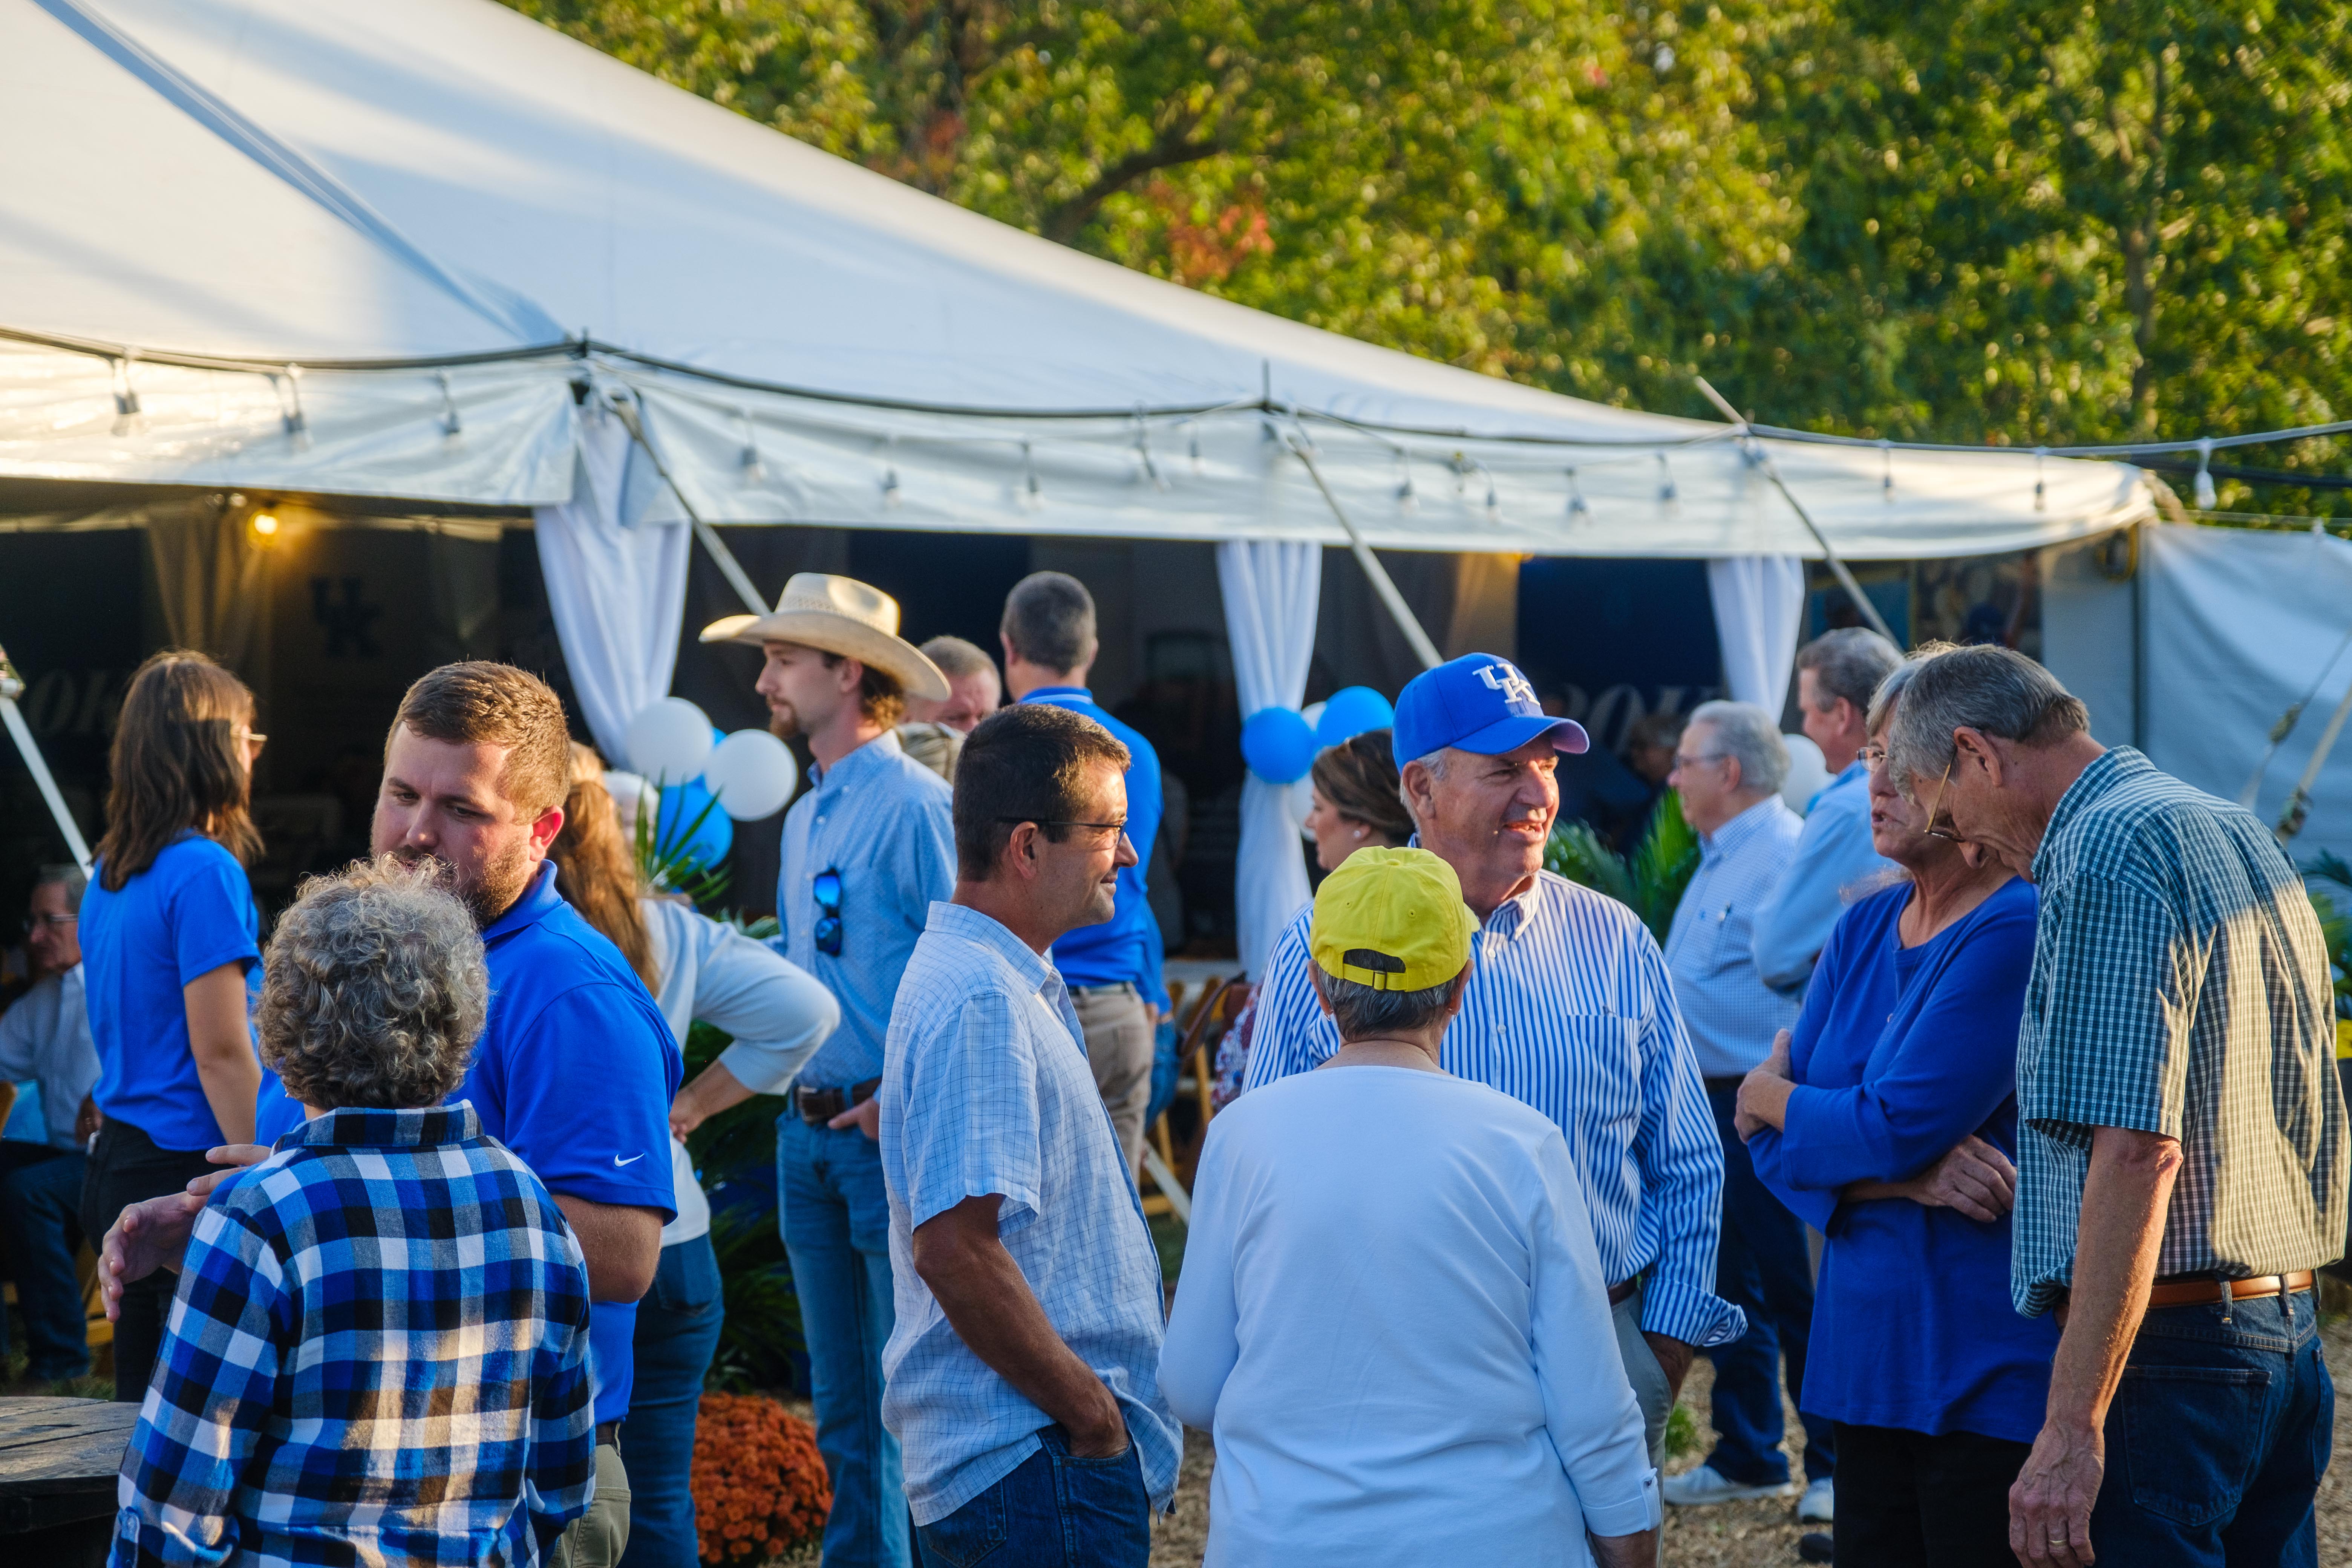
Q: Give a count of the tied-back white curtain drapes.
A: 3